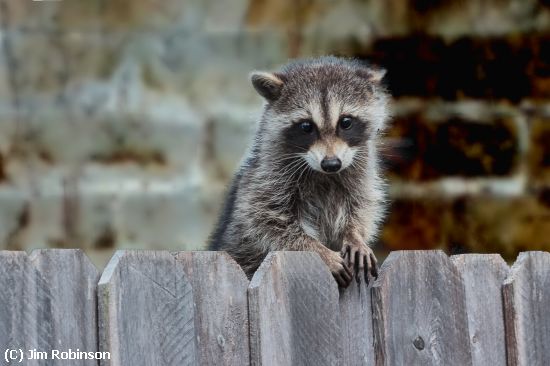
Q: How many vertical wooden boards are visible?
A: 9